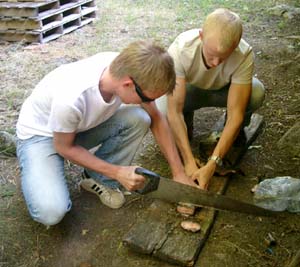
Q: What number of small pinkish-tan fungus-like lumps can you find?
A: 2